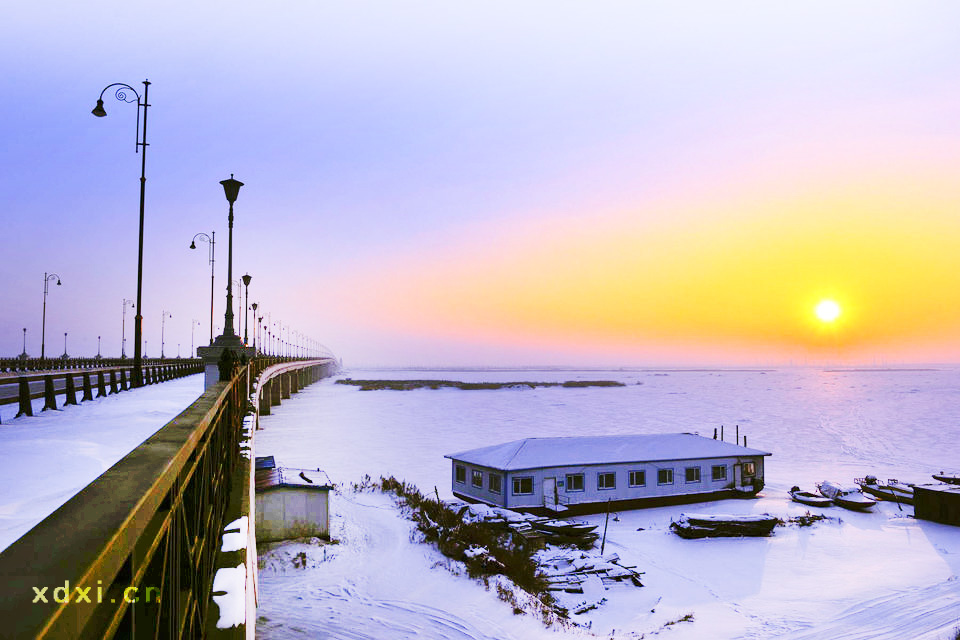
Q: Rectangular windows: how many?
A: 11